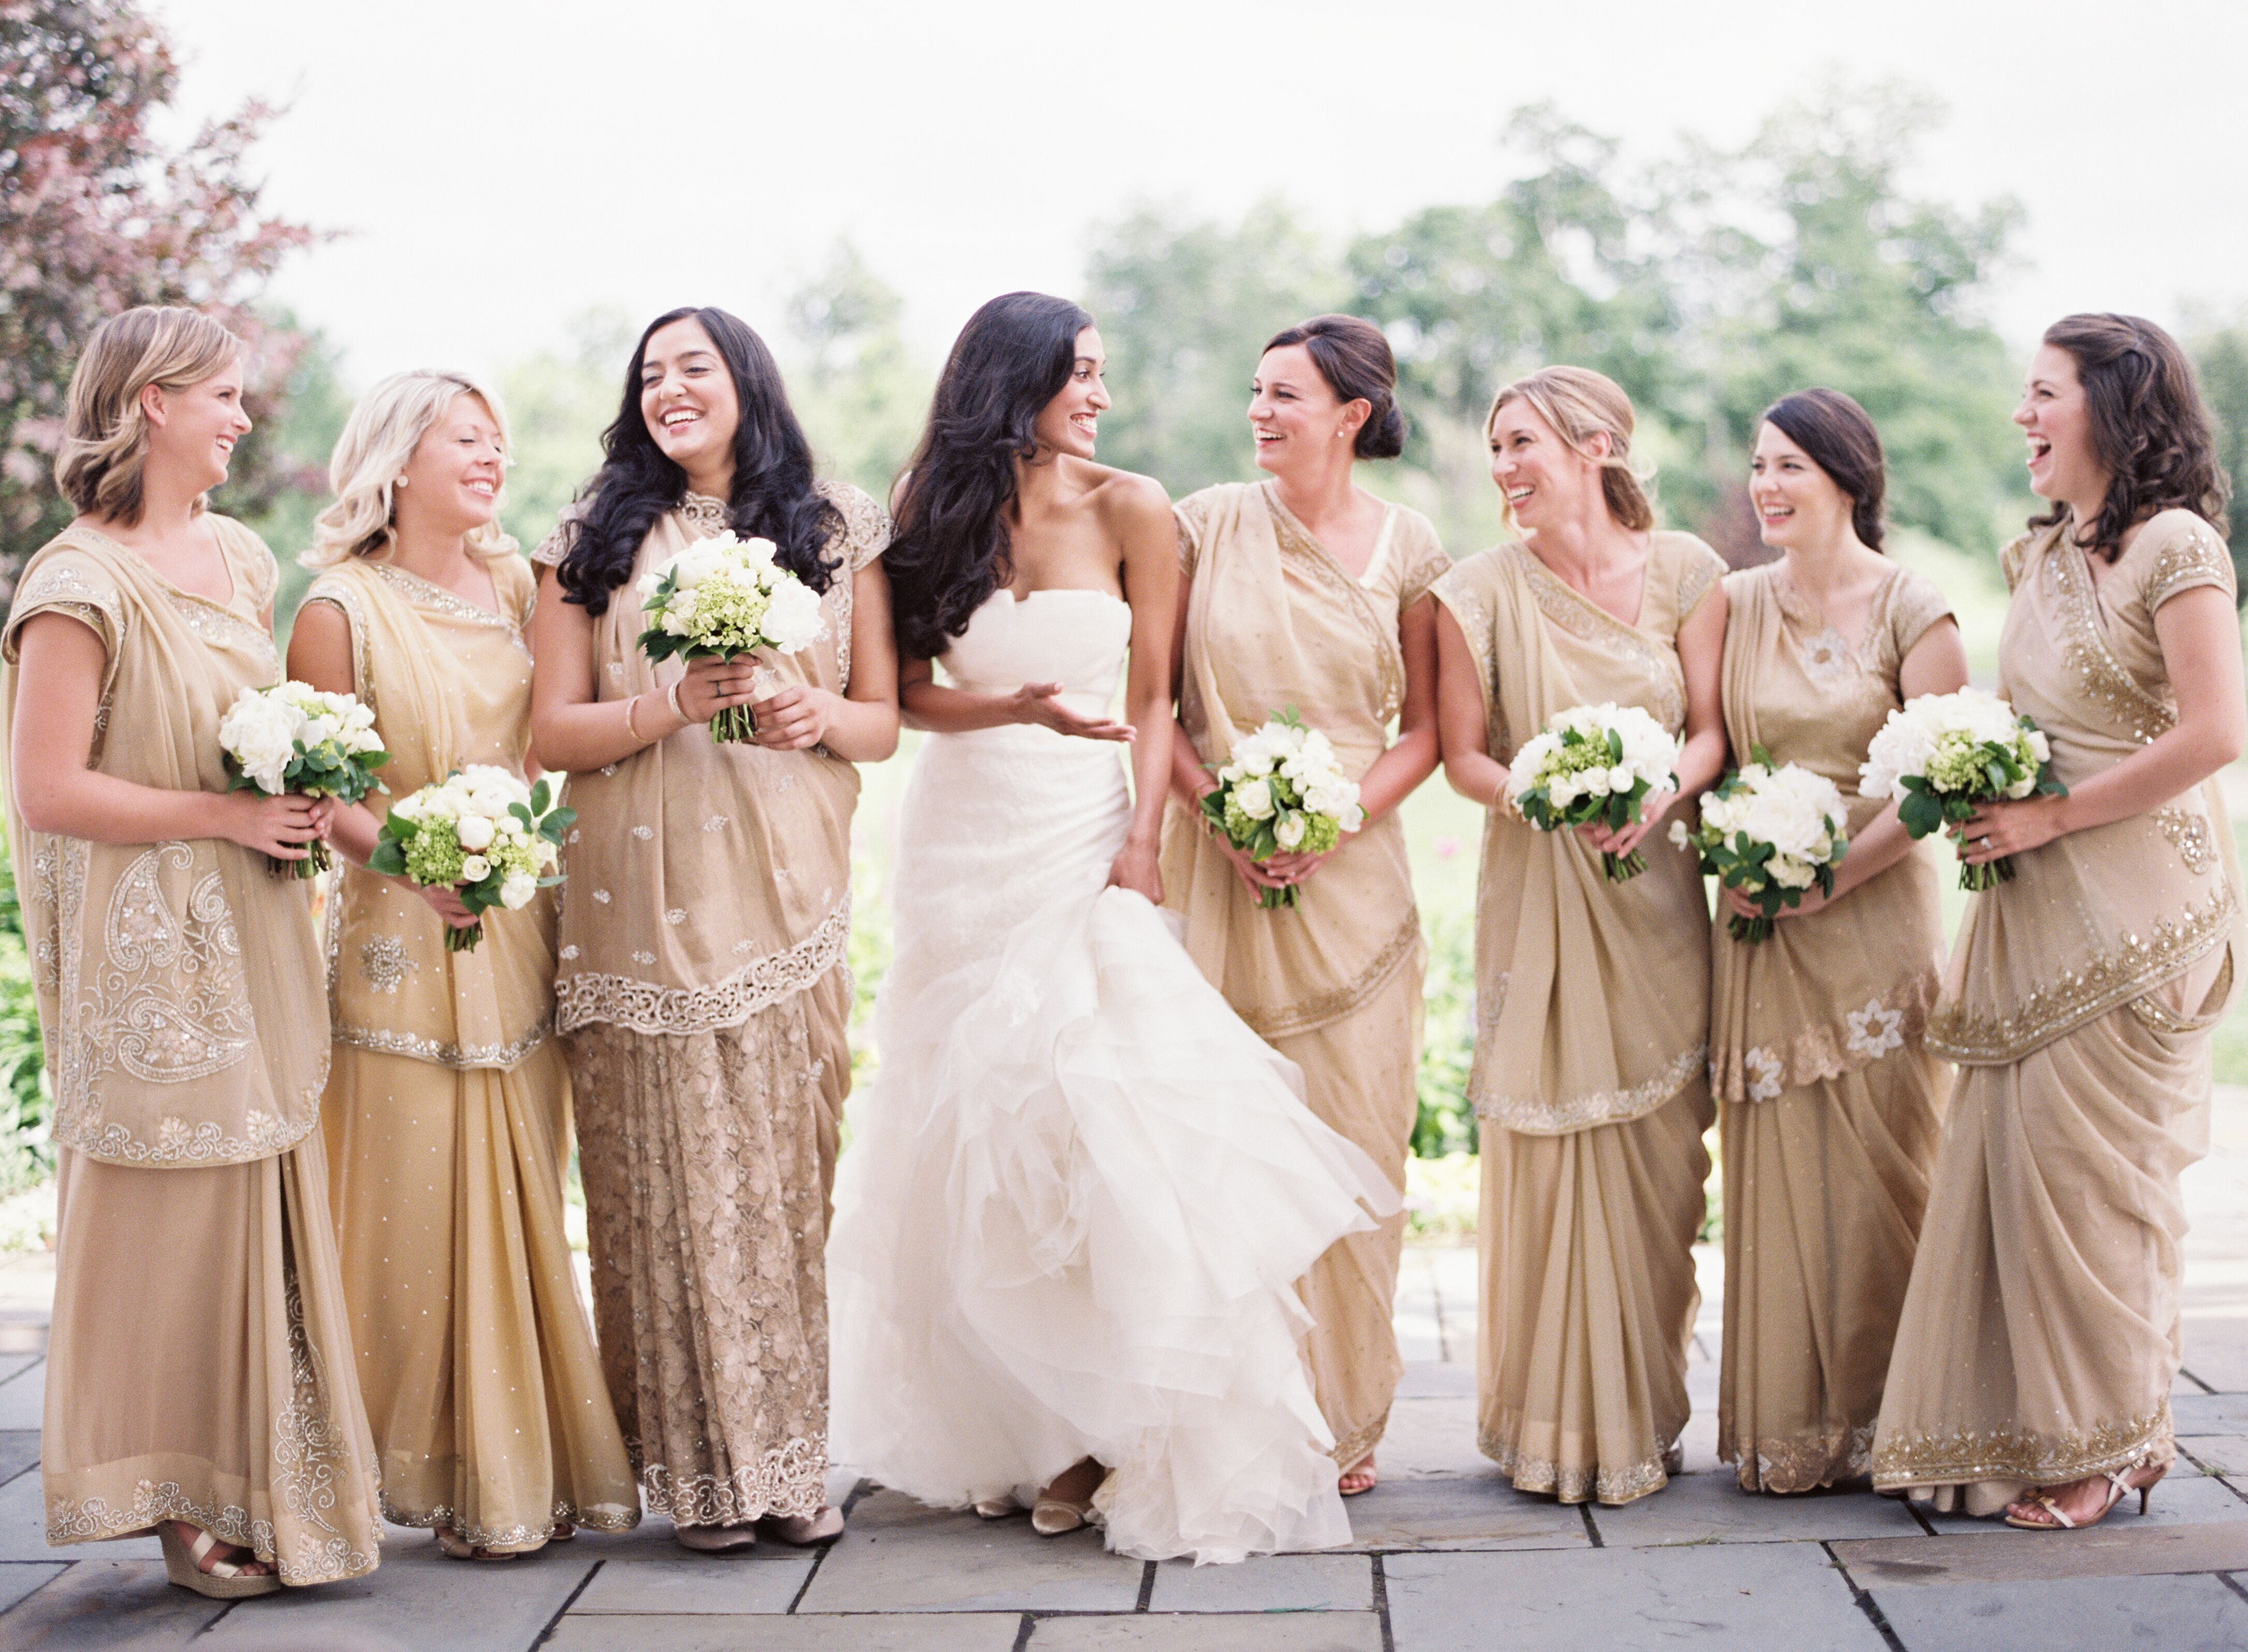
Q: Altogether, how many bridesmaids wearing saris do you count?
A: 7